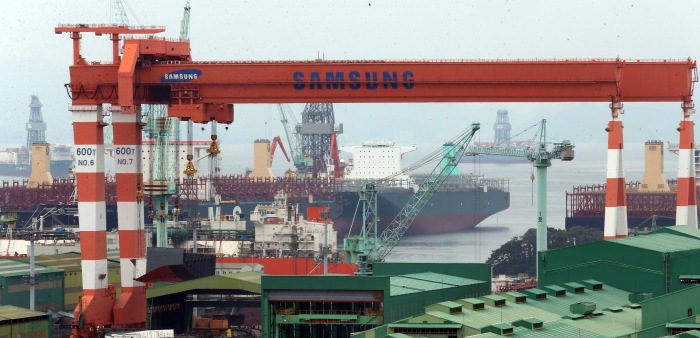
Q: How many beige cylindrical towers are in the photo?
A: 3